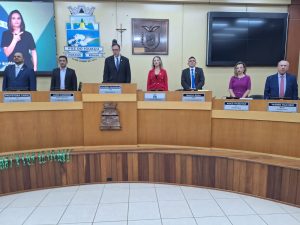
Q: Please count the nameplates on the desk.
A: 7